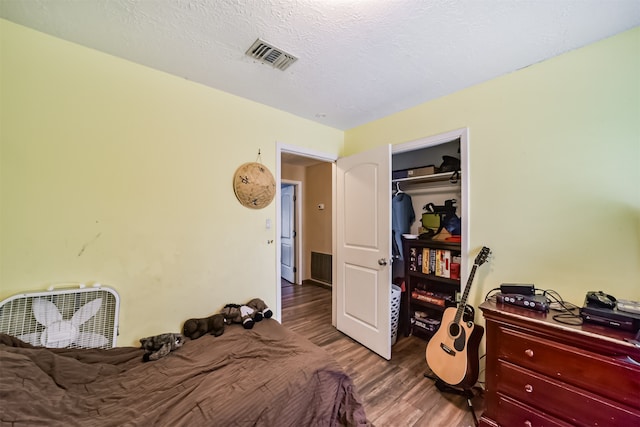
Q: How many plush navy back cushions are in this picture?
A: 0